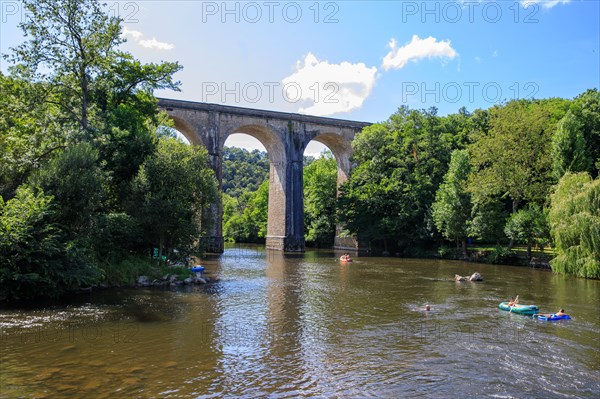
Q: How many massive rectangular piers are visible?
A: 3